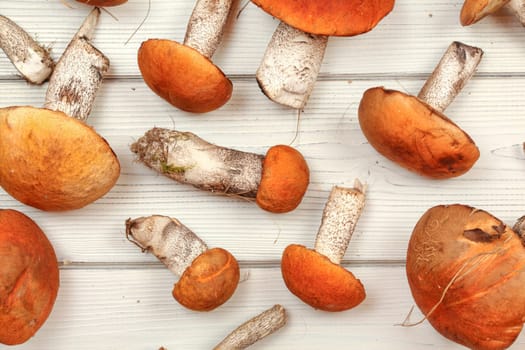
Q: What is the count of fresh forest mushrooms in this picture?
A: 13